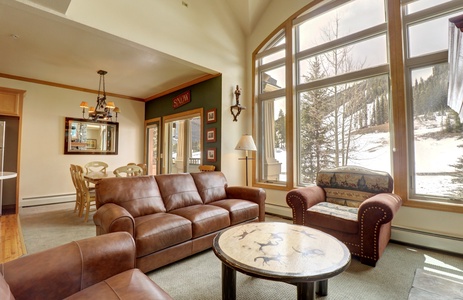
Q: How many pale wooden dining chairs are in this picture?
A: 6